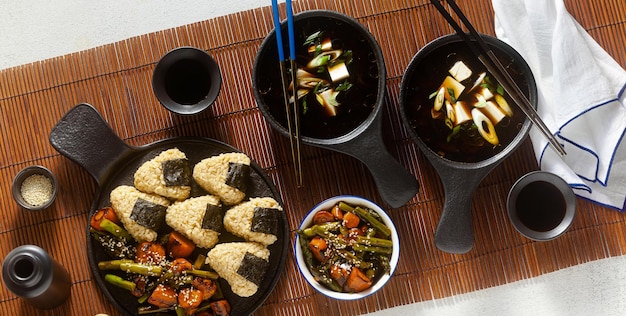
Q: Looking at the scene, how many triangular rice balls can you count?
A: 6